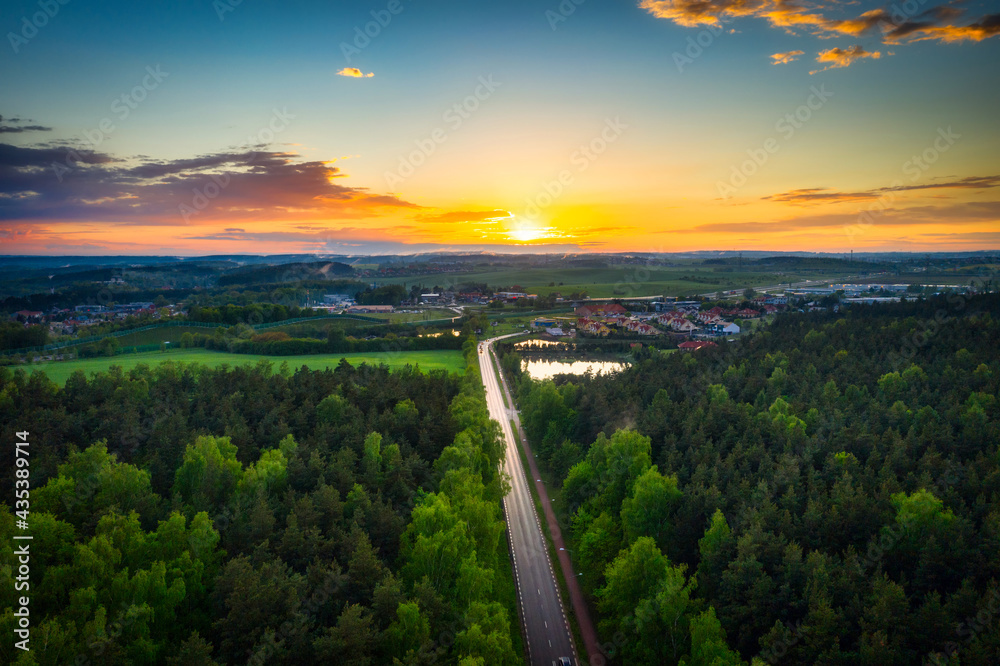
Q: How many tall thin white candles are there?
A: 0